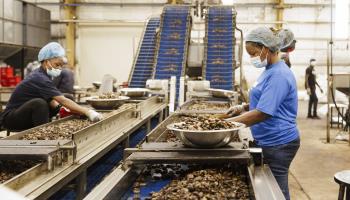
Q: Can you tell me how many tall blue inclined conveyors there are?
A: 3